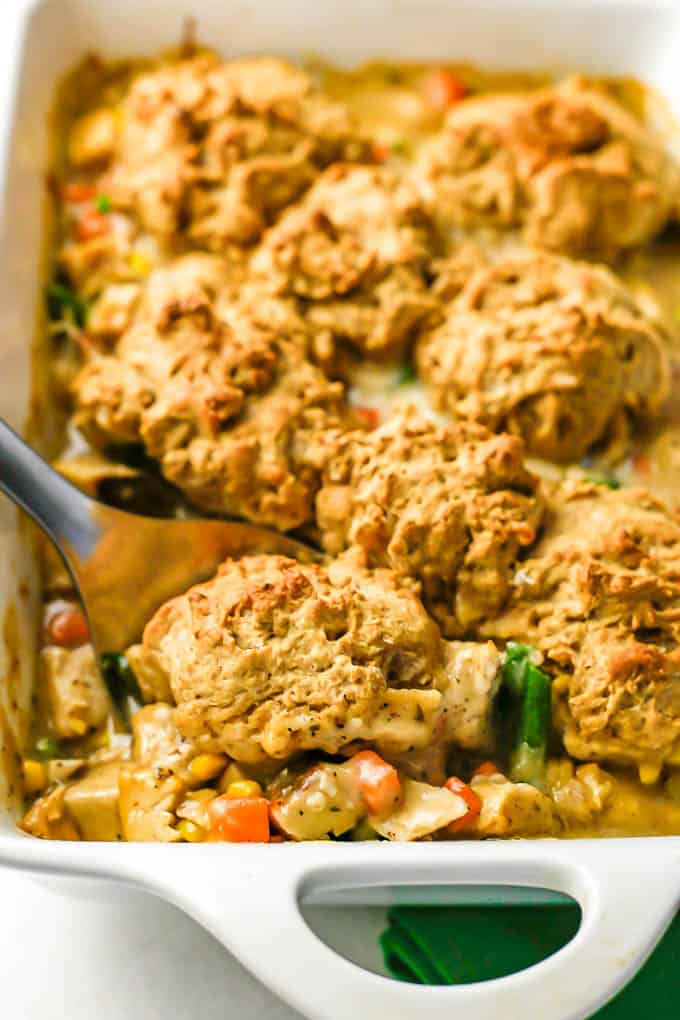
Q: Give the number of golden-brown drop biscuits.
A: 8